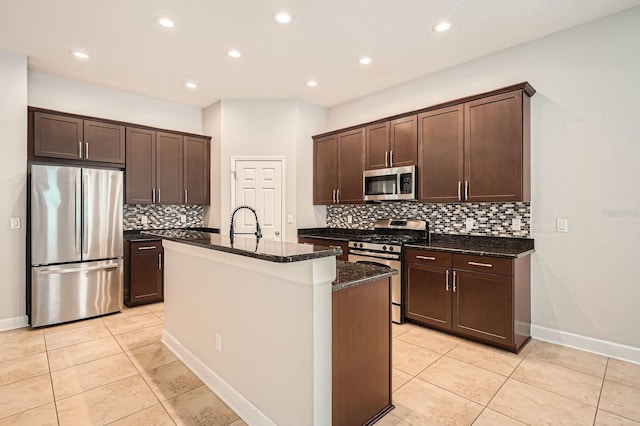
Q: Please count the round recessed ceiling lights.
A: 8